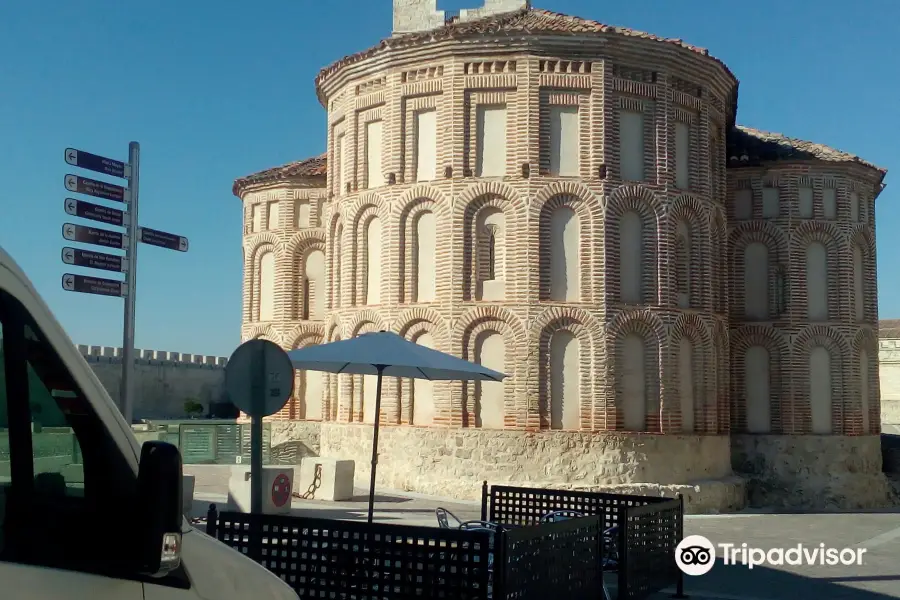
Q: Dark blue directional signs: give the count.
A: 7